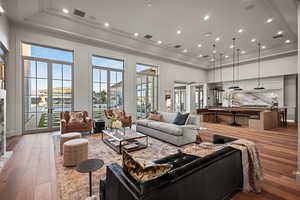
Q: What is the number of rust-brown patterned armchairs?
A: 2